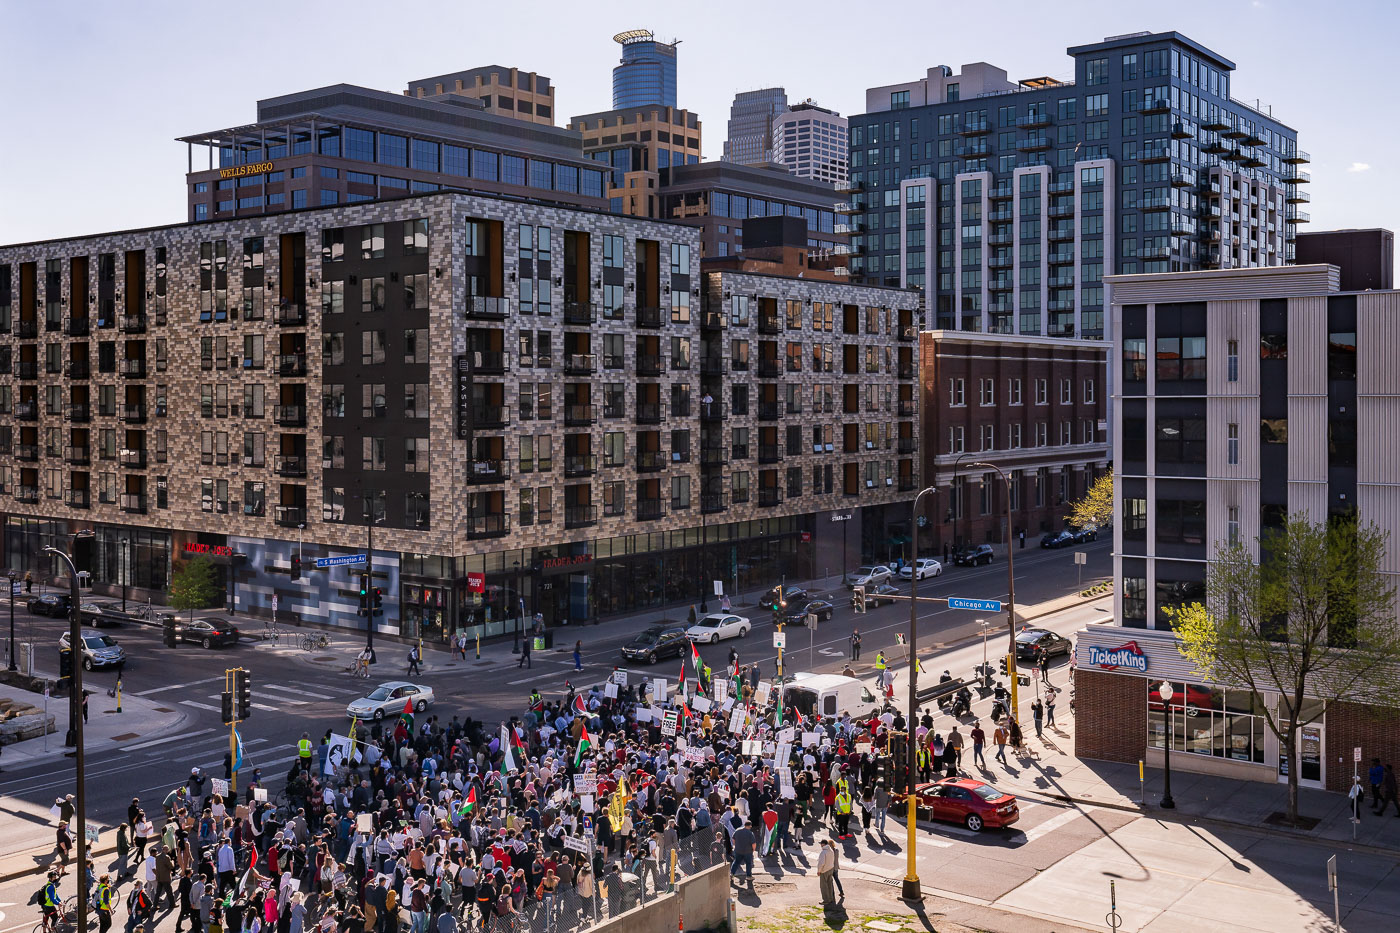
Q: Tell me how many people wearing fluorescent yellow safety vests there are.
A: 11